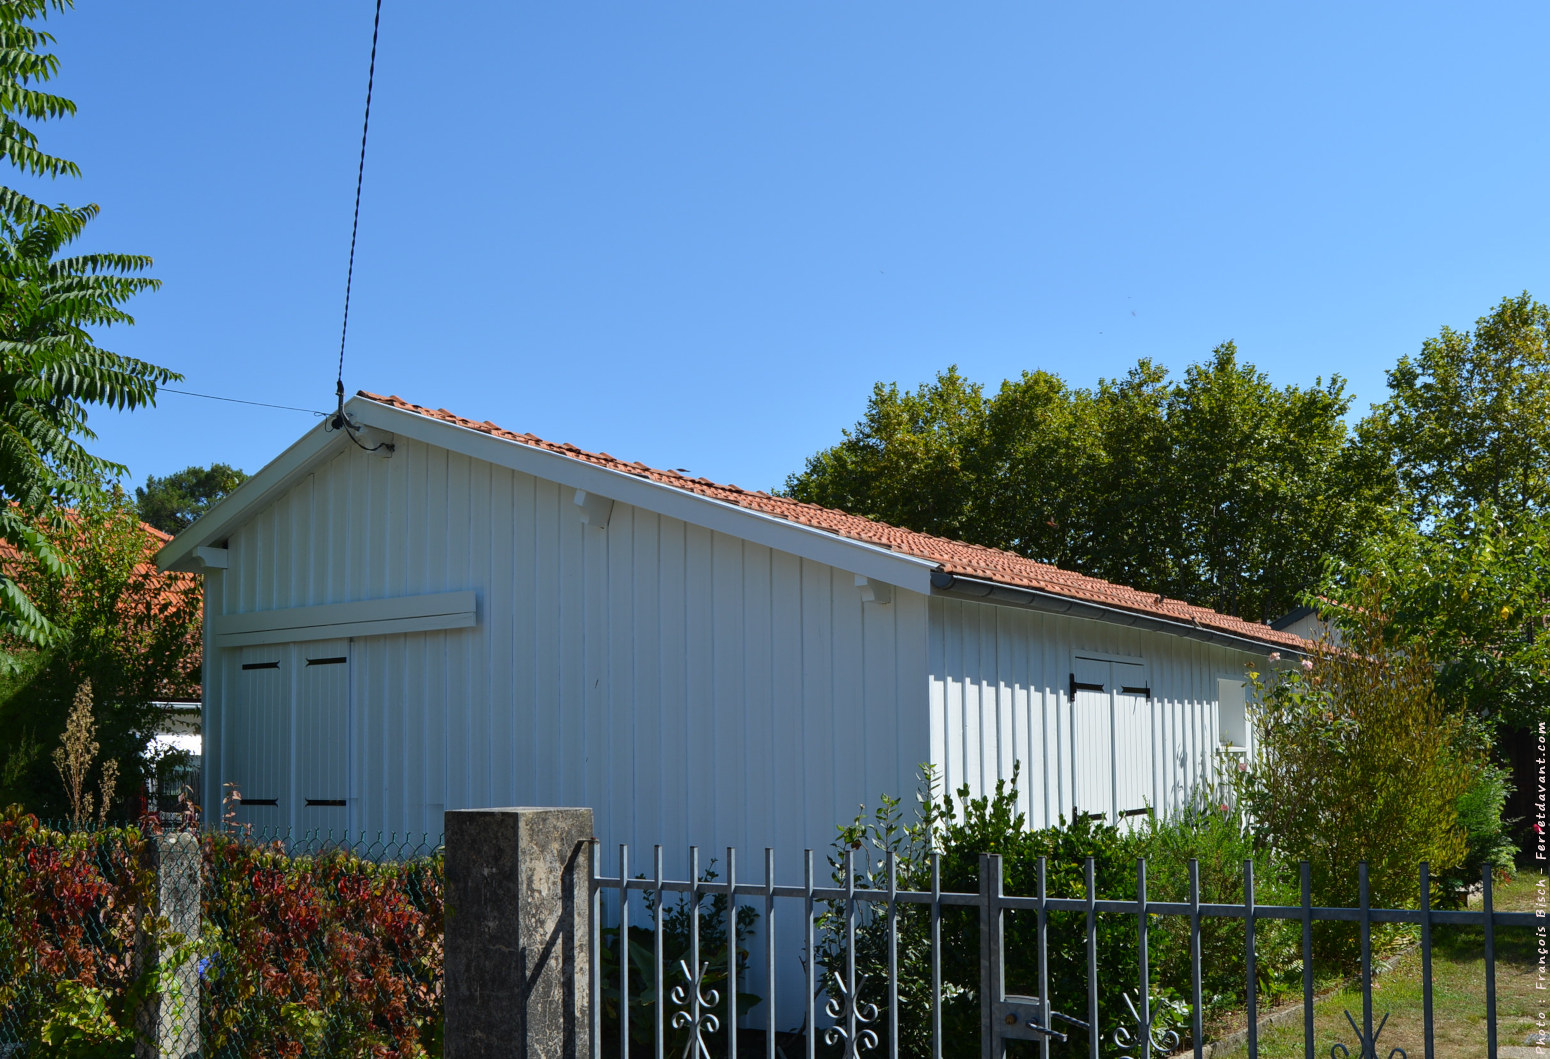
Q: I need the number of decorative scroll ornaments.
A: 4